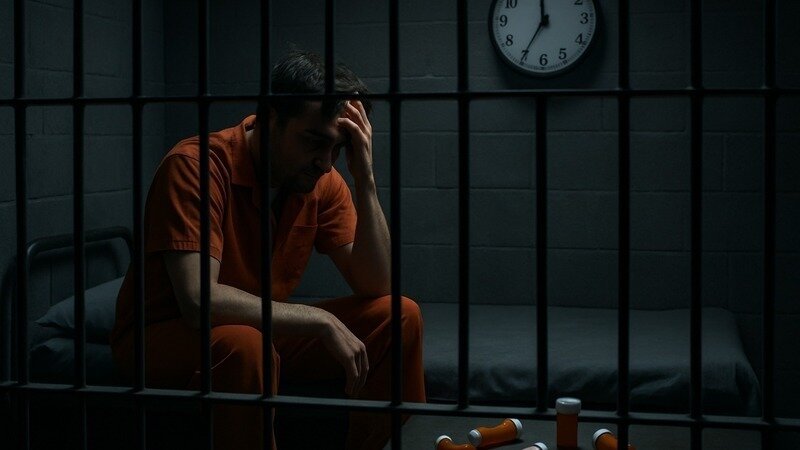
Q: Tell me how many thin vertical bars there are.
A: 12